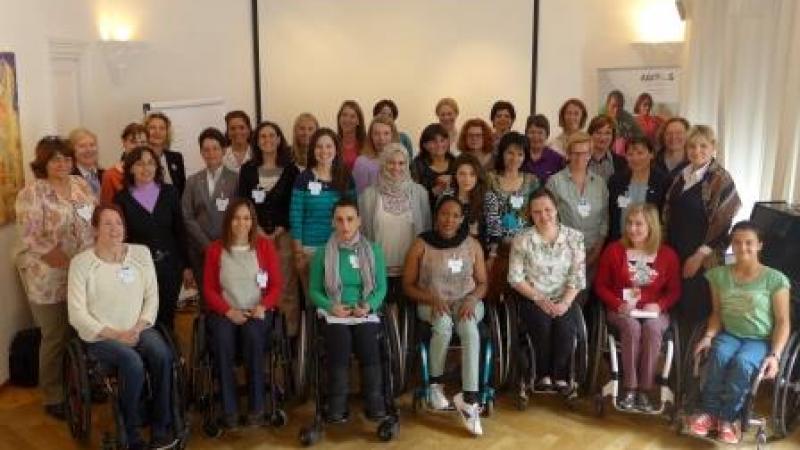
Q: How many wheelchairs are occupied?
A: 7